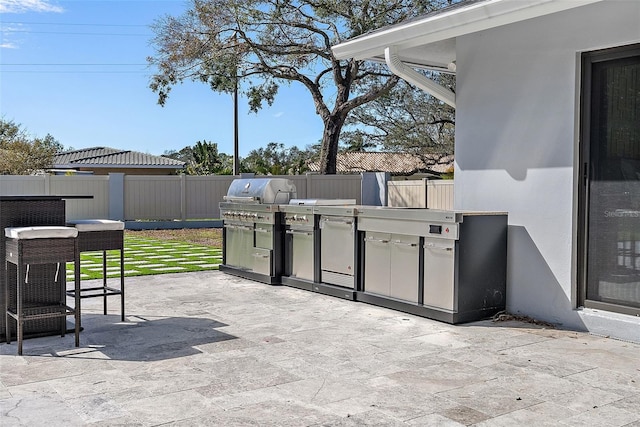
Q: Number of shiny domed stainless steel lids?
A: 1